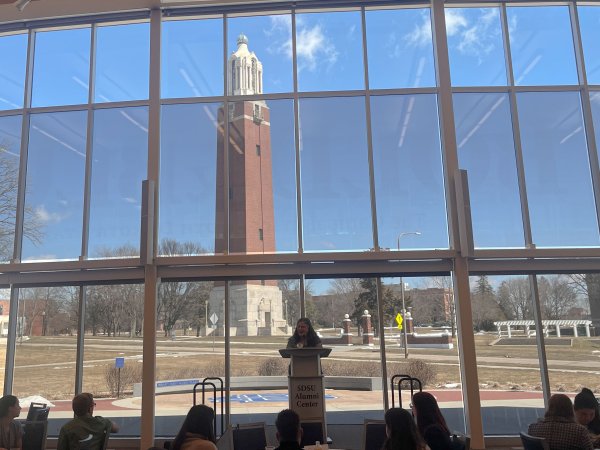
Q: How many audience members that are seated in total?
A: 8